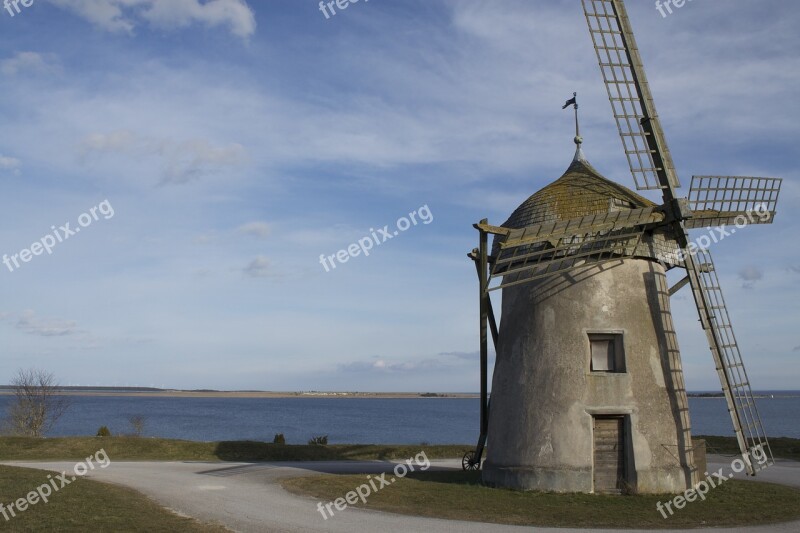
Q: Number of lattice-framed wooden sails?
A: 4